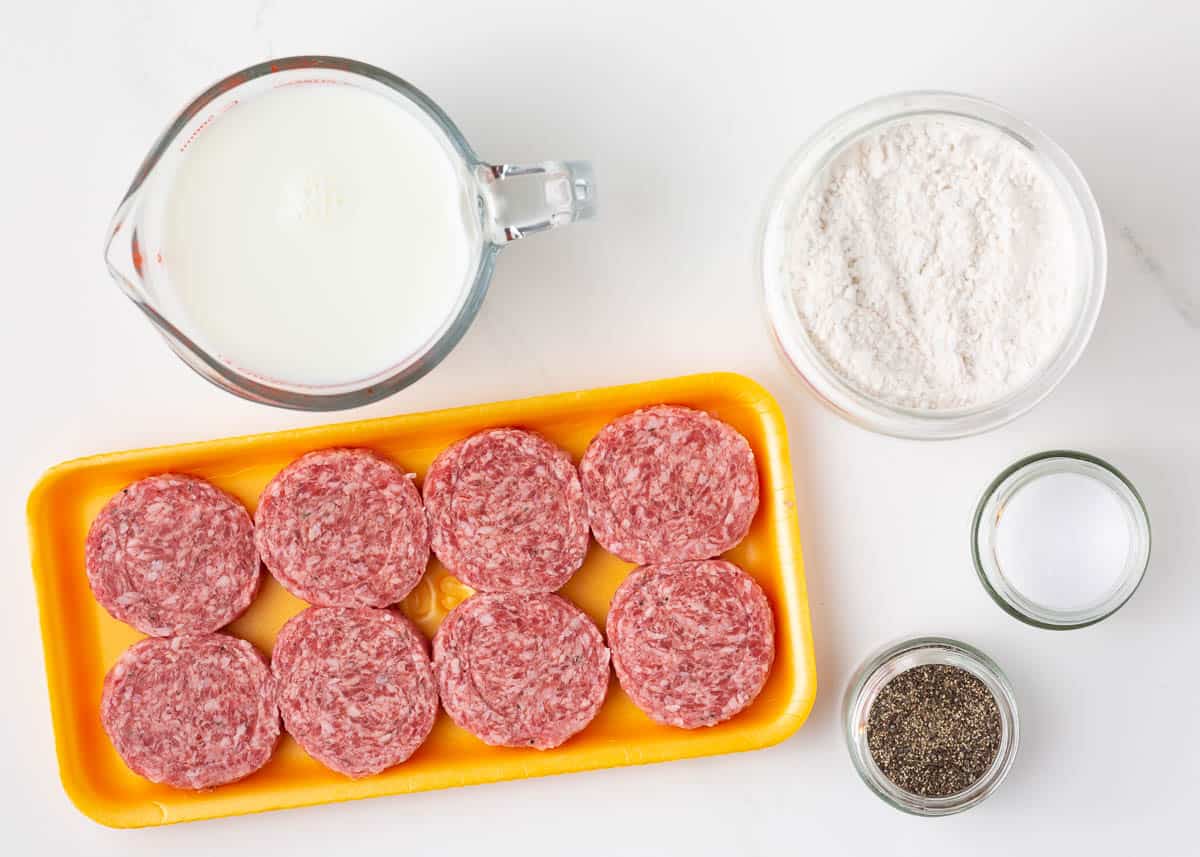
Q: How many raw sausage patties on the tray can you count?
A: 8